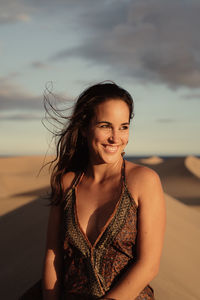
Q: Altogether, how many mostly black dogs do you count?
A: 0